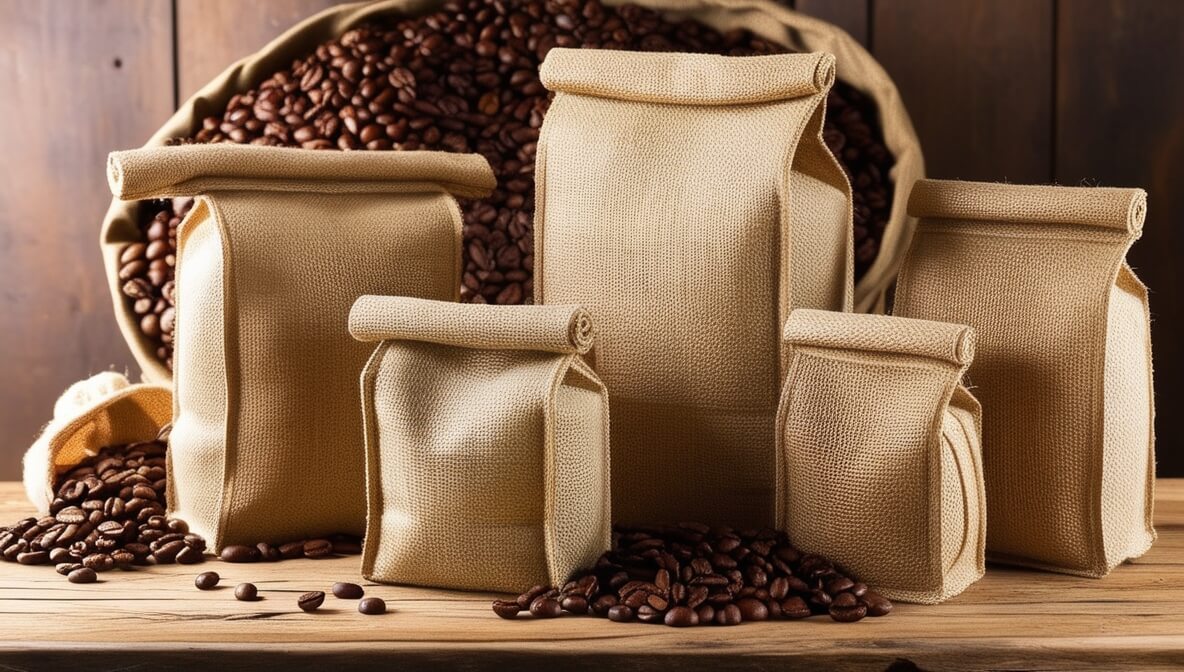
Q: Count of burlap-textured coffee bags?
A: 5